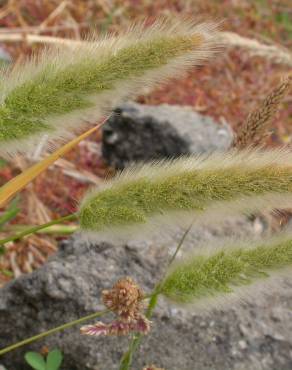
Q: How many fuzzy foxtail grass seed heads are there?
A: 3